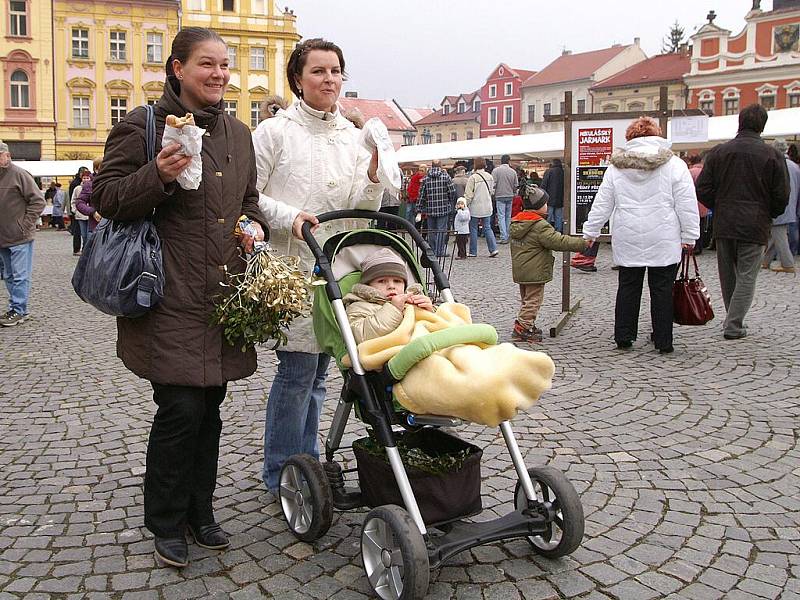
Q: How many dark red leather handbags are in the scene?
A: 1